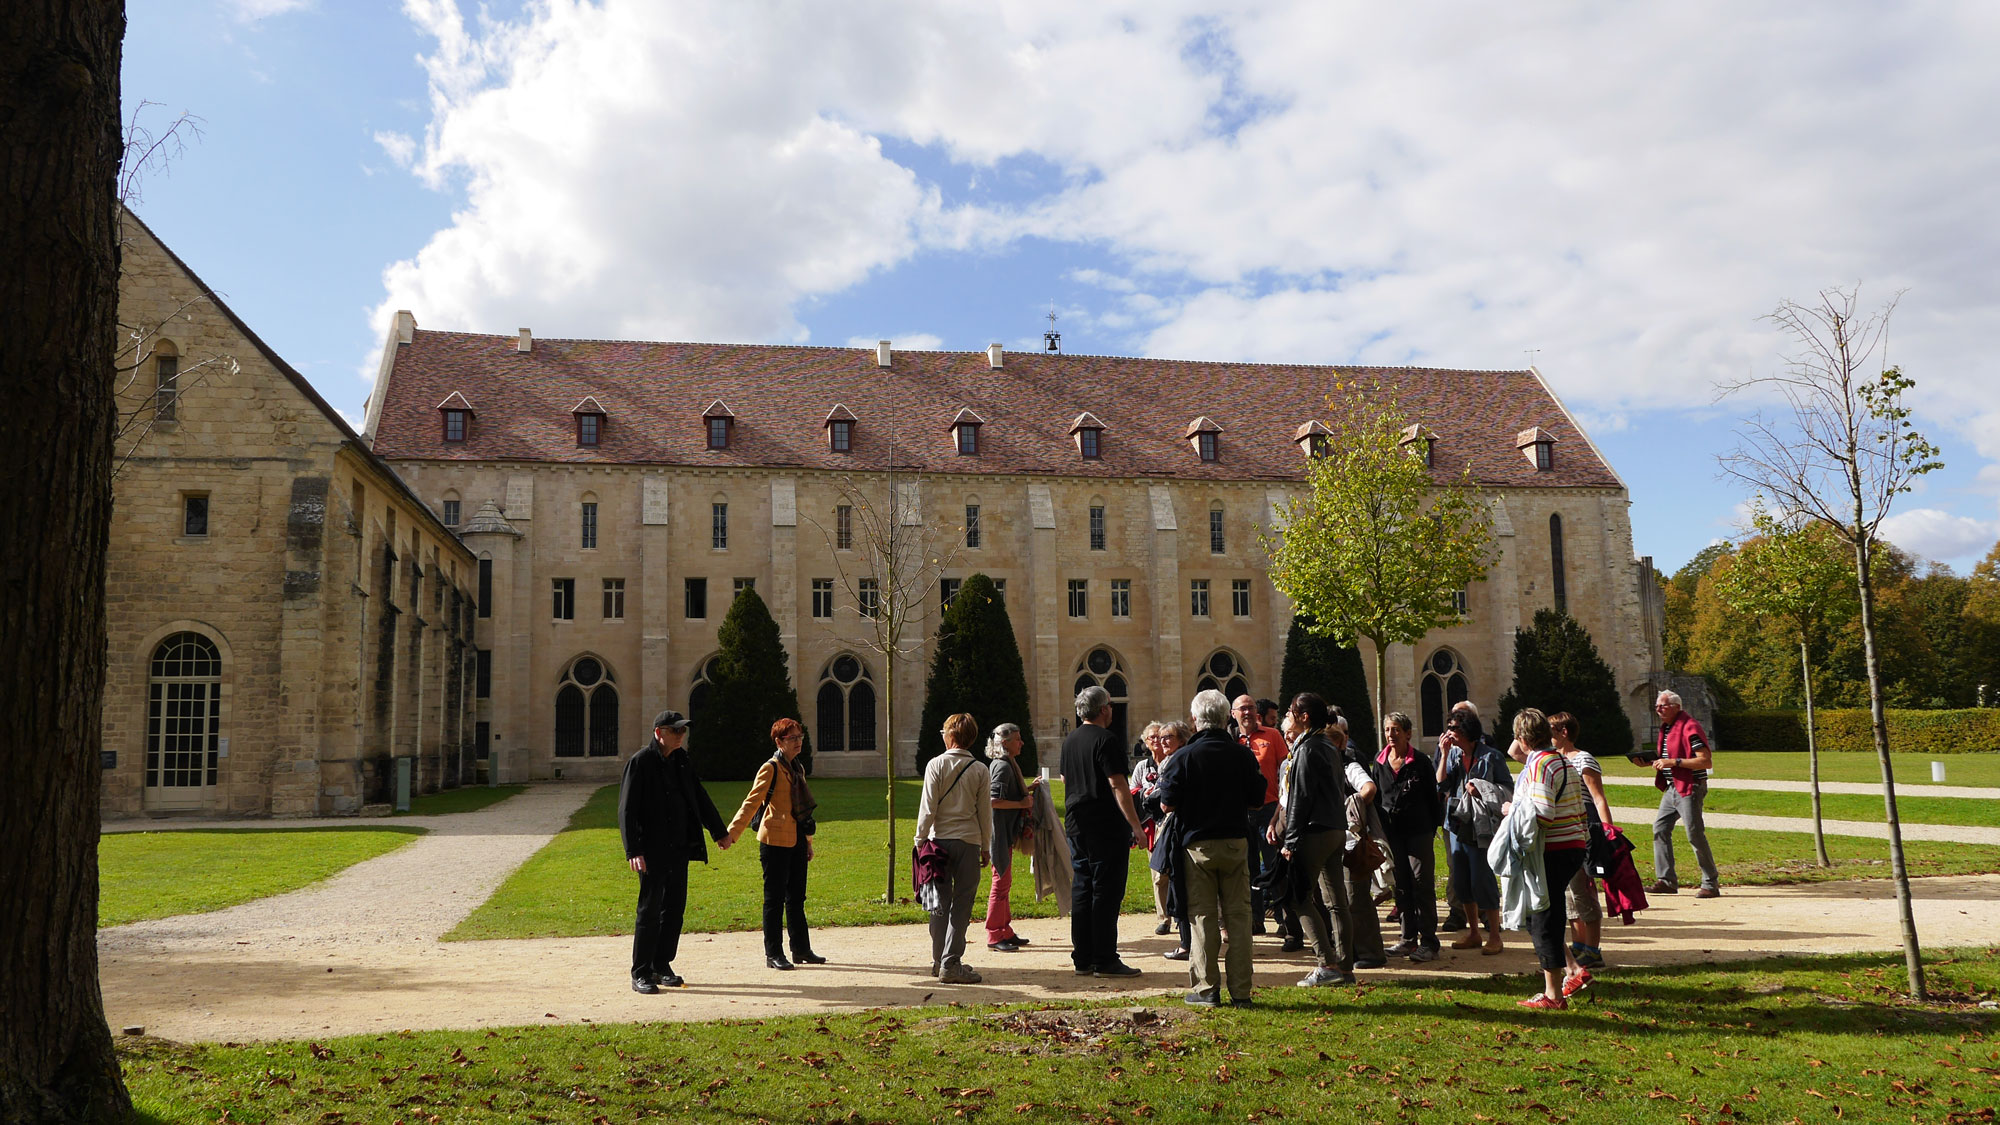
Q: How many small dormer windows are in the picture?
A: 10